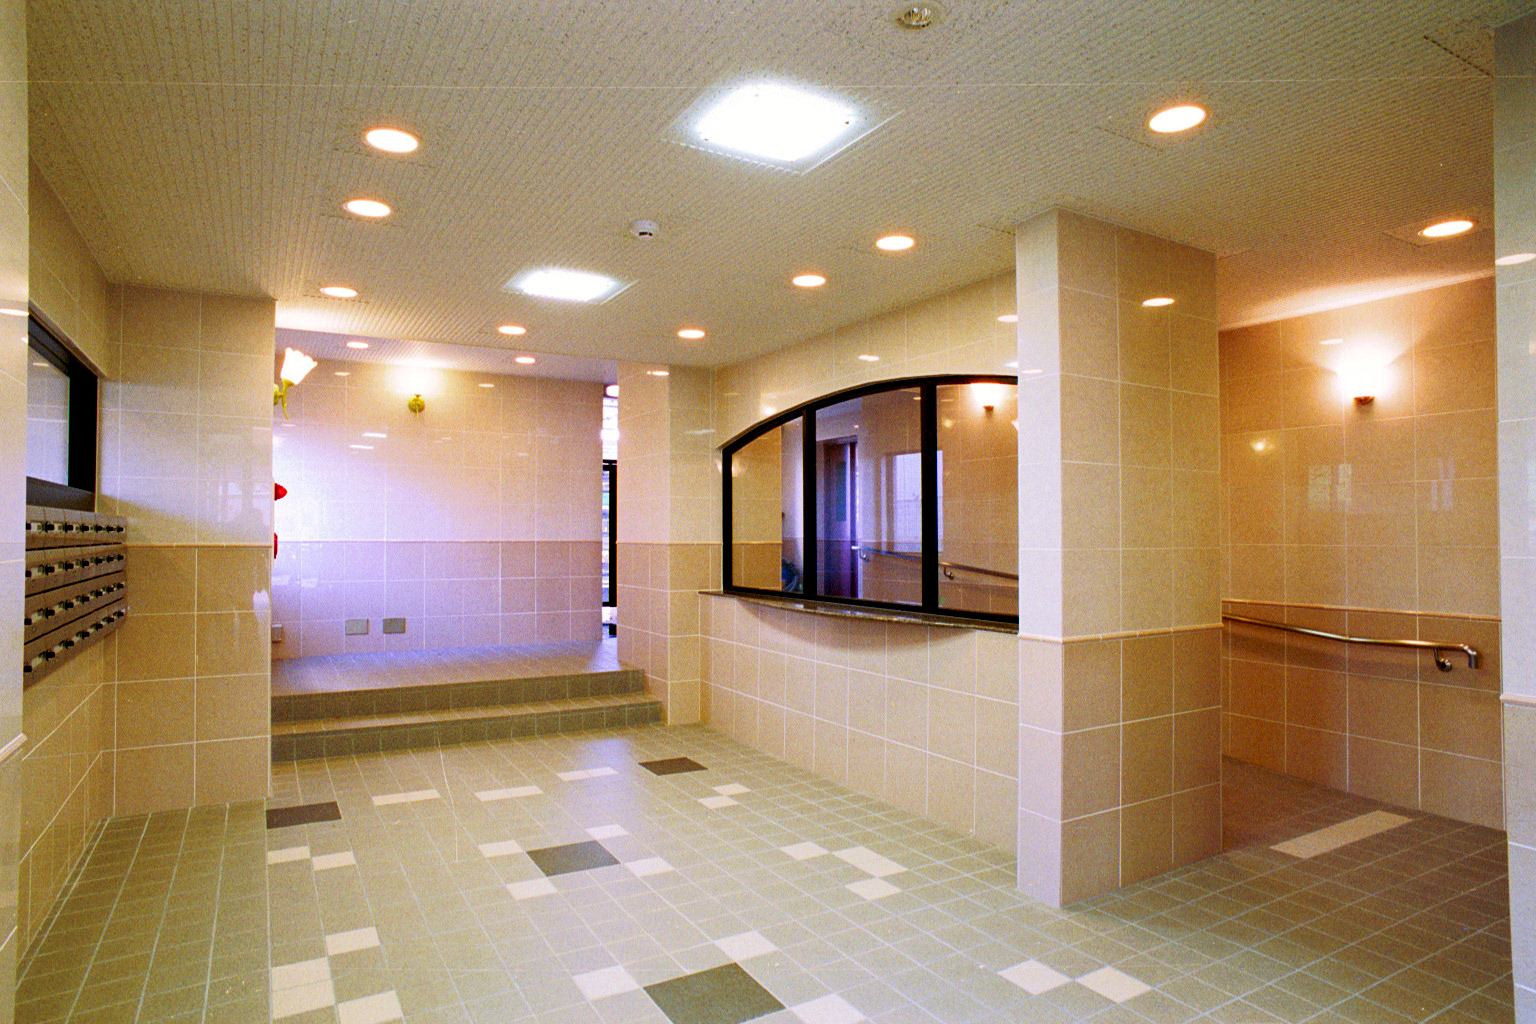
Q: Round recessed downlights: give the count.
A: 11